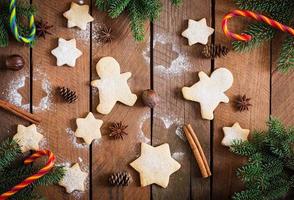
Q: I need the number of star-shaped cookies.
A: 8